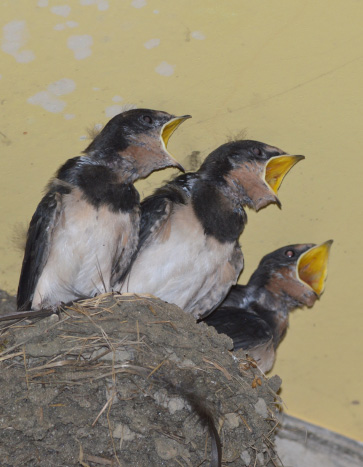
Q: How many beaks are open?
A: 3